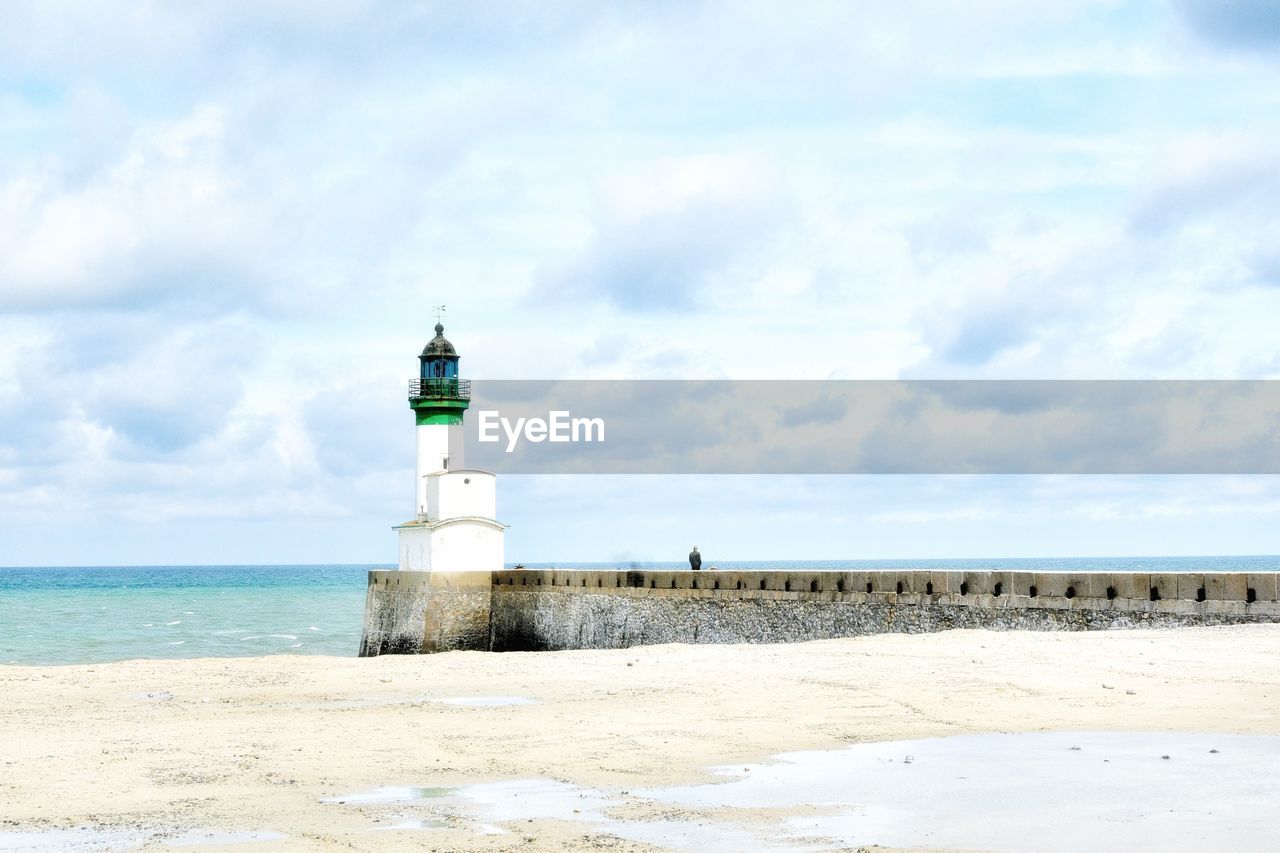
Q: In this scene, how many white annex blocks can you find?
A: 2